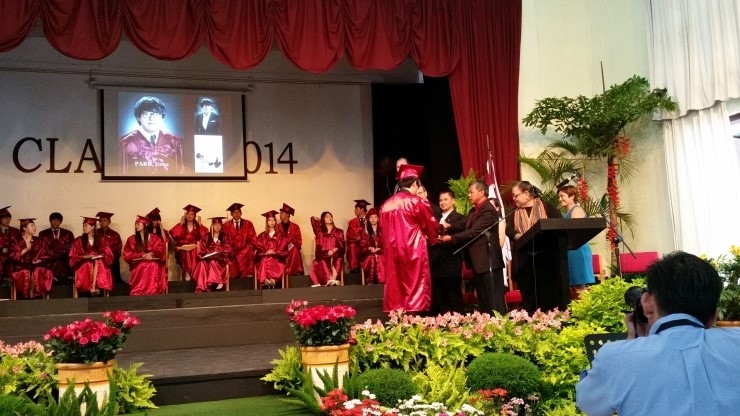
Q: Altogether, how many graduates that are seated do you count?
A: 15